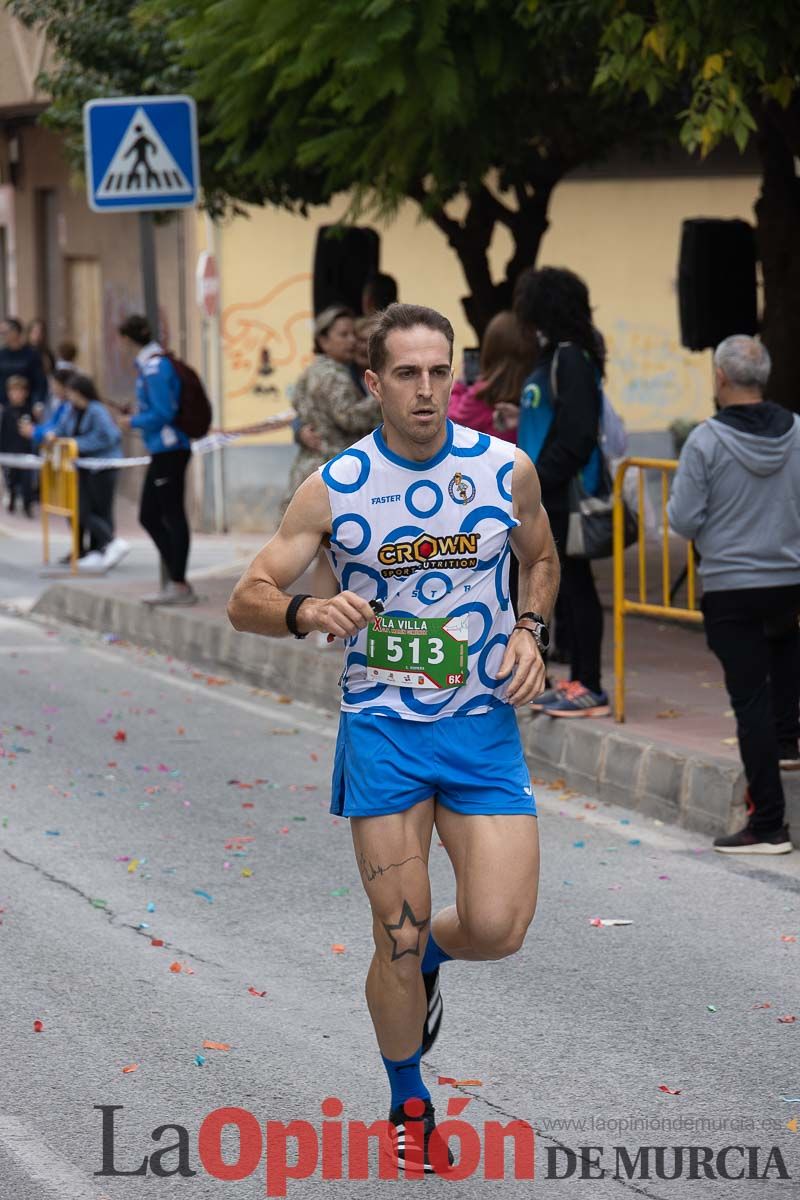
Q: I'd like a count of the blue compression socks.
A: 2